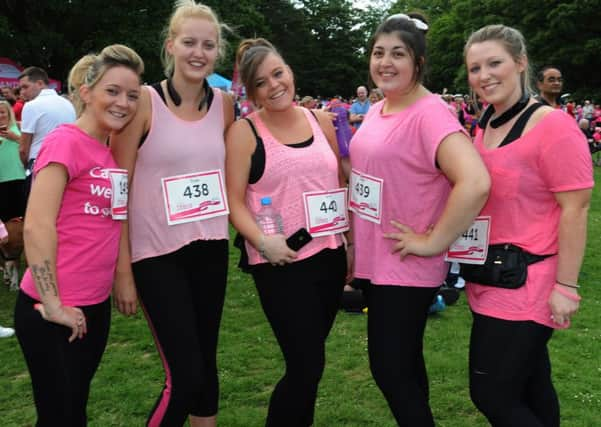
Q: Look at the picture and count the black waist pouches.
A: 1